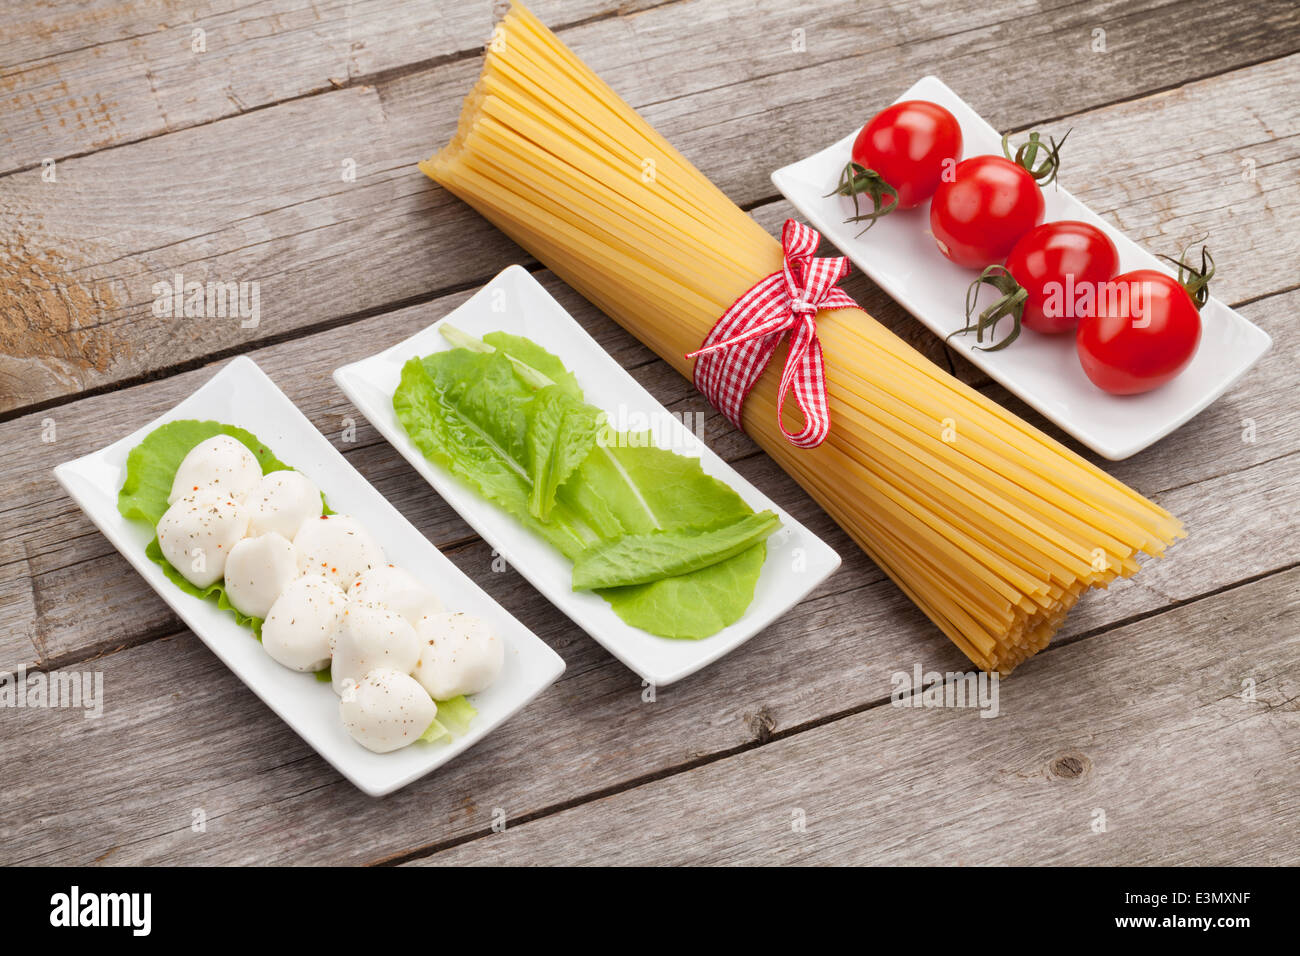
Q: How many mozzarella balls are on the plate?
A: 10